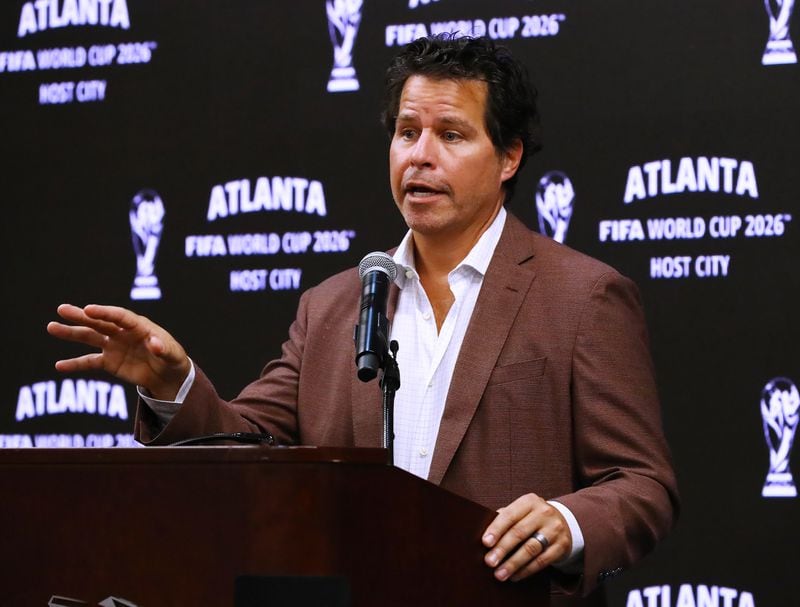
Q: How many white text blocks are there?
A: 6